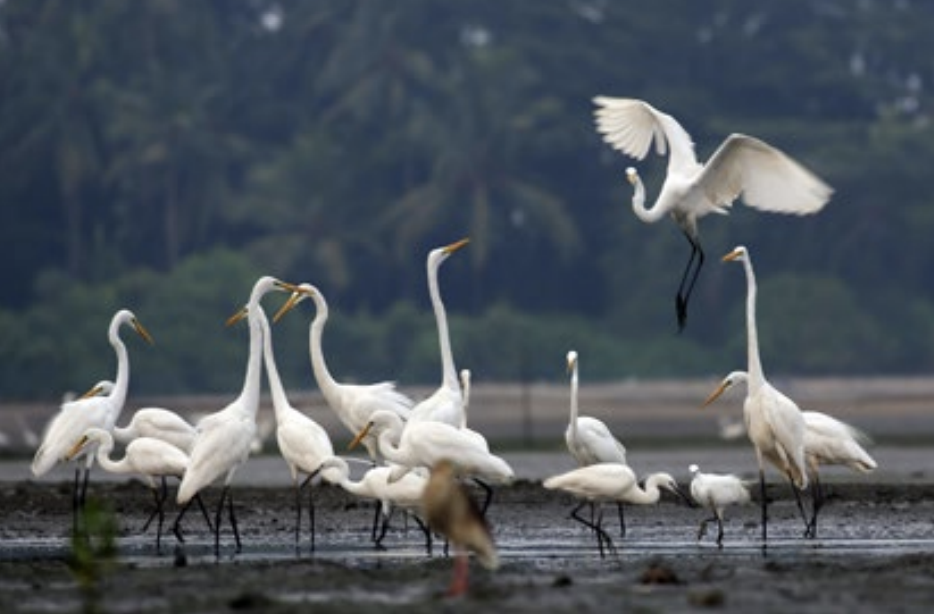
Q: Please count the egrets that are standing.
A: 15